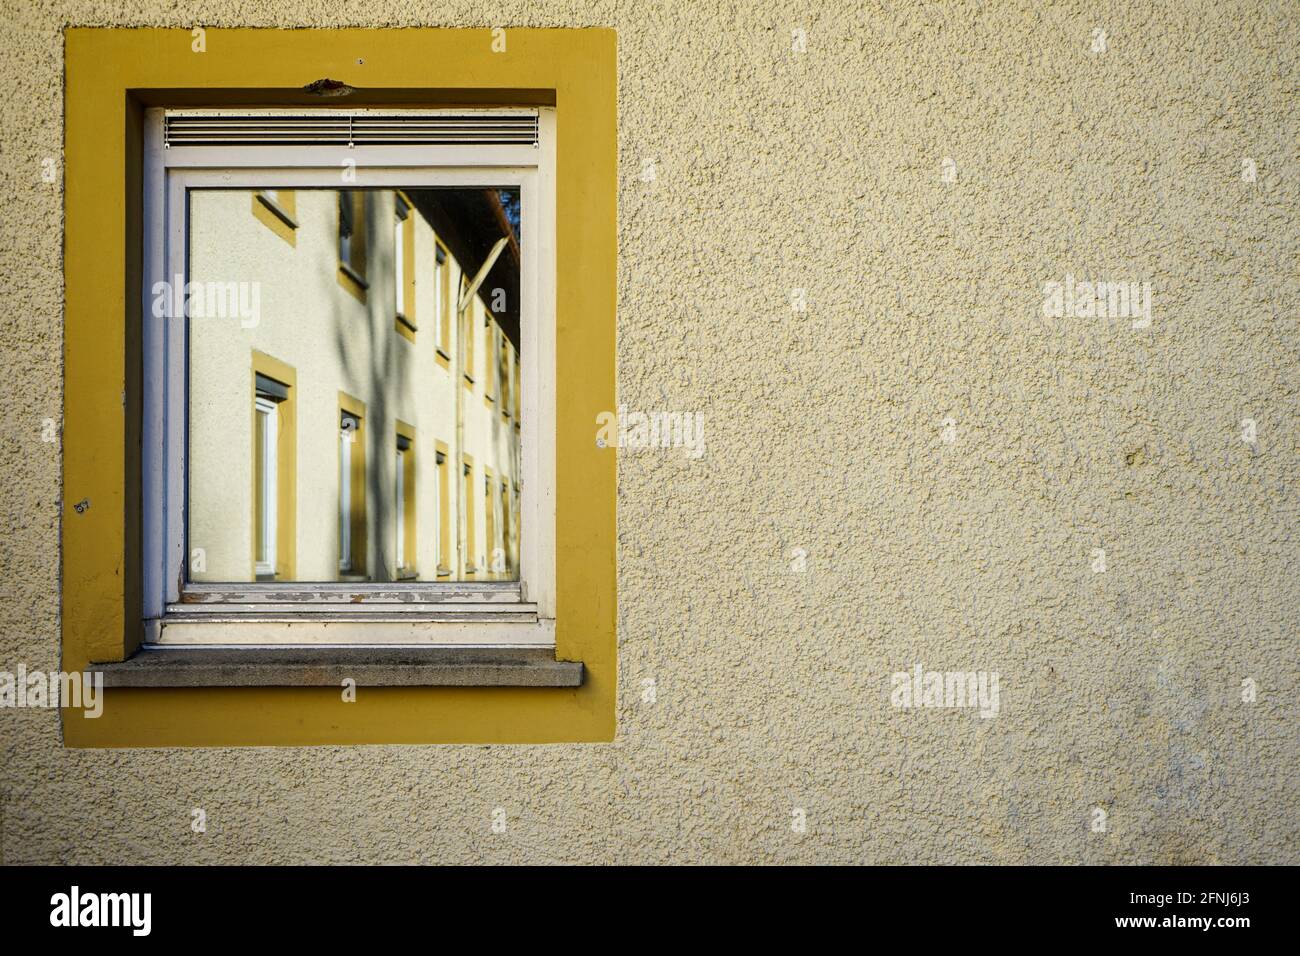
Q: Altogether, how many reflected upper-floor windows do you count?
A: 8